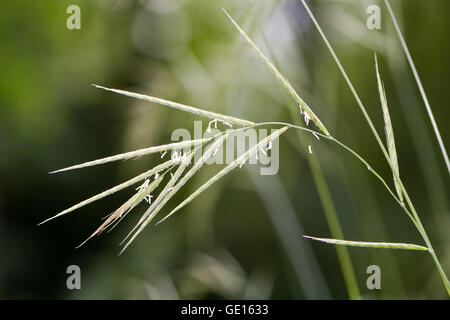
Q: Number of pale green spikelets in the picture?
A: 10